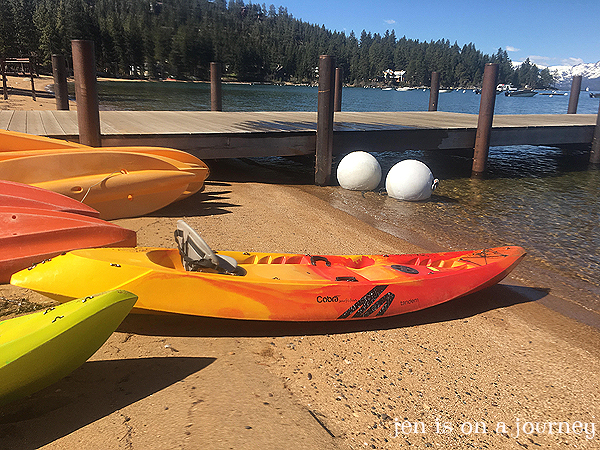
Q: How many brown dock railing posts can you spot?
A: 9